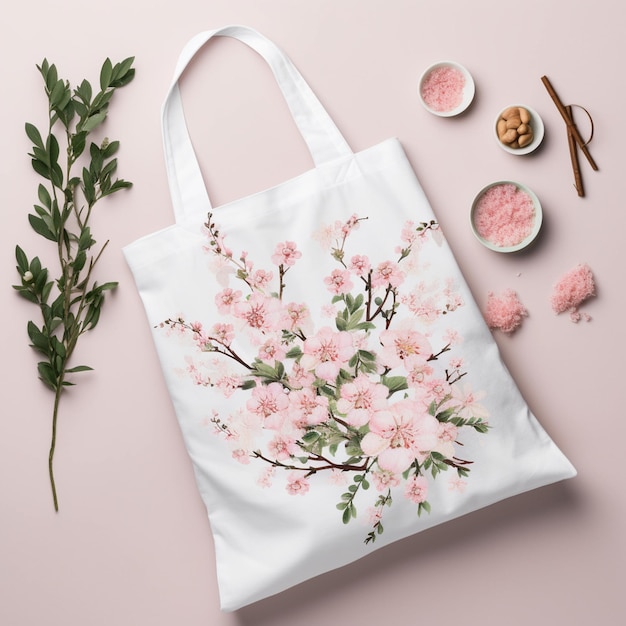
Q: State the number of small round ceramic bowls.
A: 3